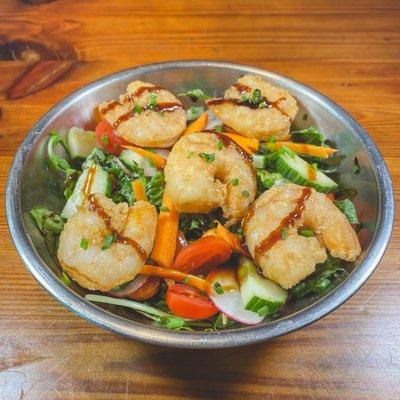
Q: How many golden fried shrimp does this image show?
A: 5